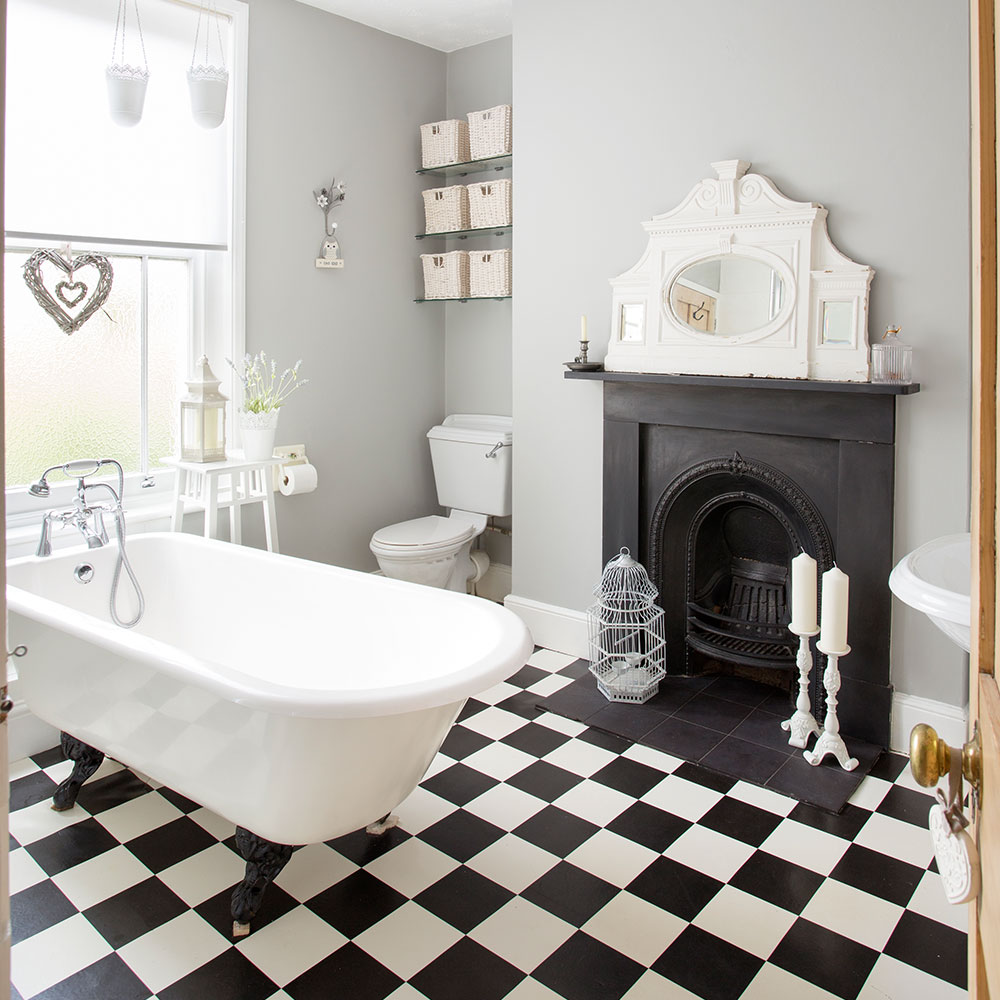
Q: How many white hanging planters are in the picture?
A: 2